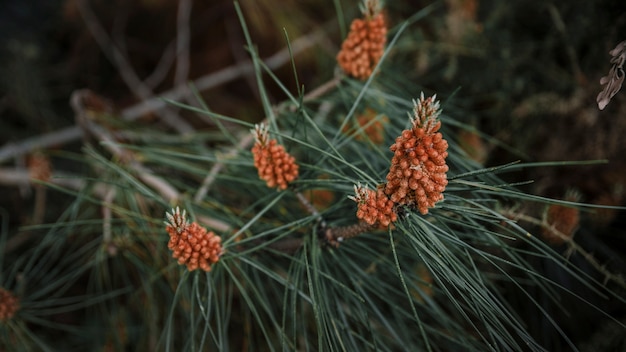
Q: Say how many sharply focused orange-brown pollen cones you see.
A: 5